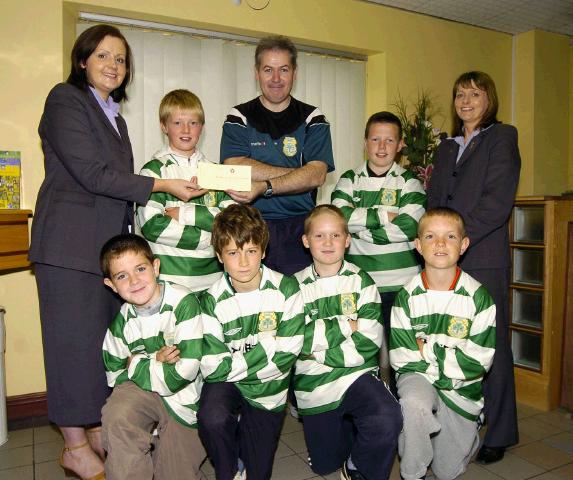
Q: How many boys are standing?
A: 2